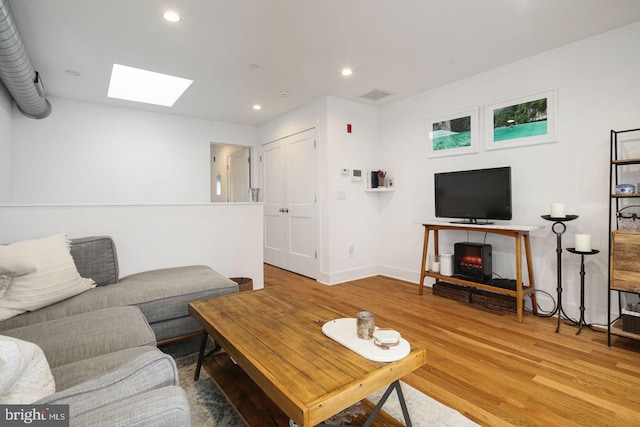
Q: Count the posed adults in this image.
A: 0